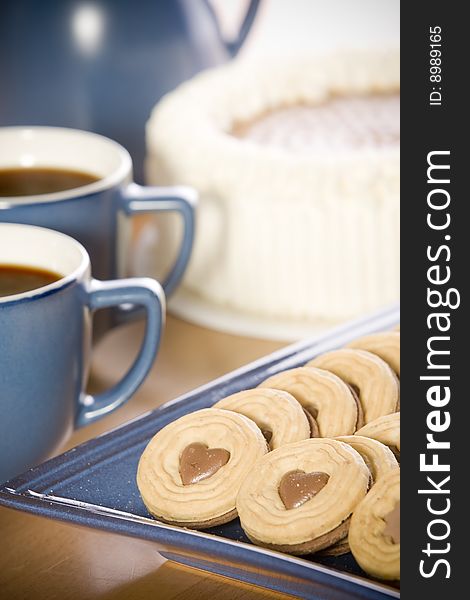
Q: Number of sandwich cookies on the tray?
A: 9